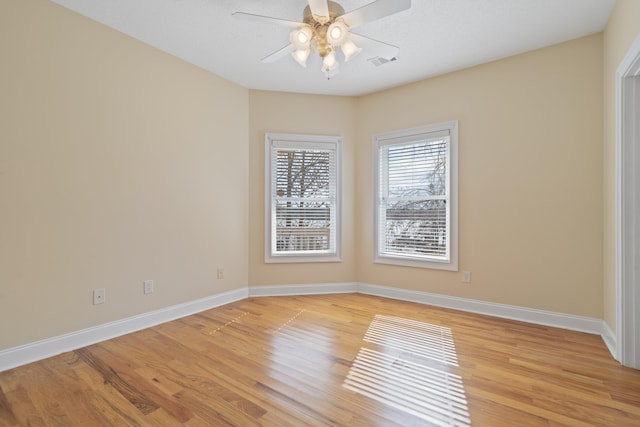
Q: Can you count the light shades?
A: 5